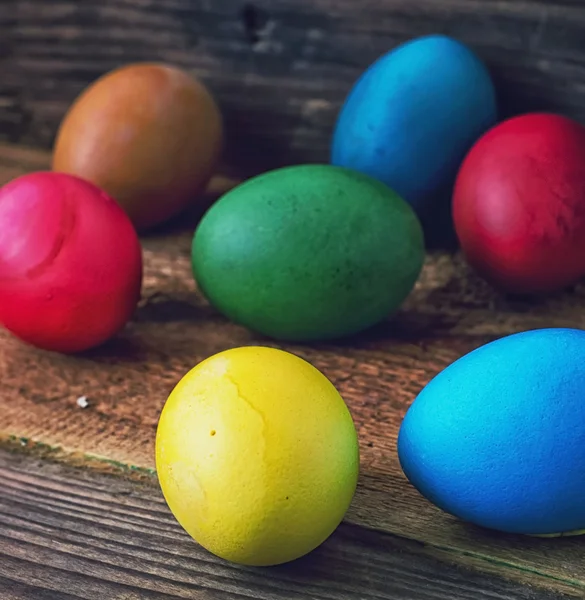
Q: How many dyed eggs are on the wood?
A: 7